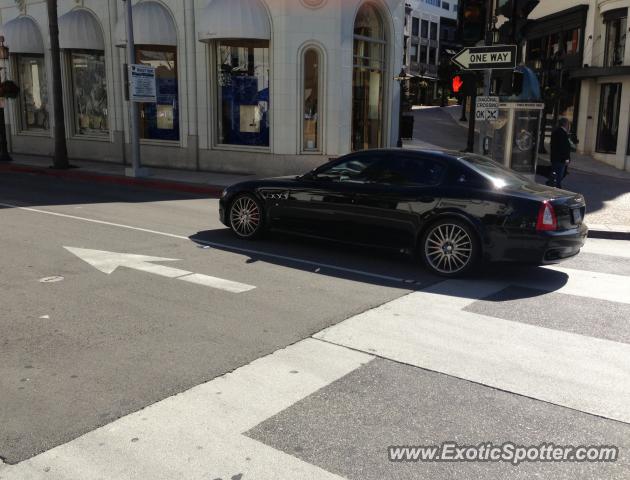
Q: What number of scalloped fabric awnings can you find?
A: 4